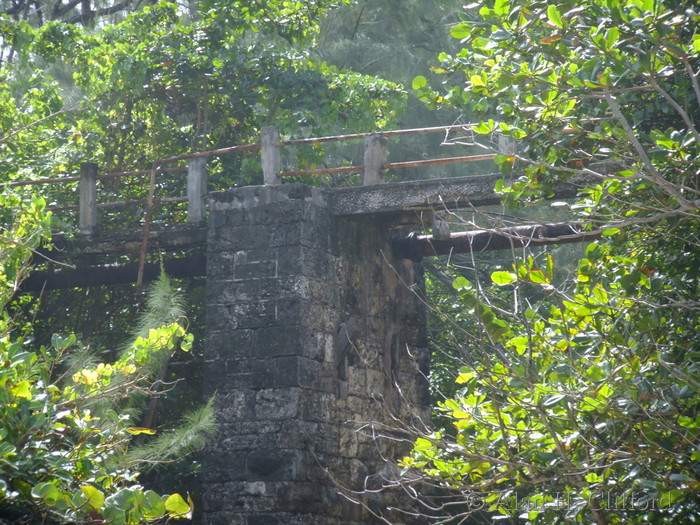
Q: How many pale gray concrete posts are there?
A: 5